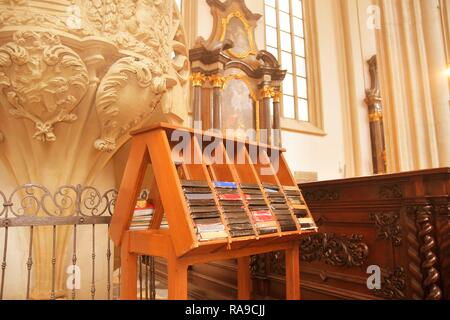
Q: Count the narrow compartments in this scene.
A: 5